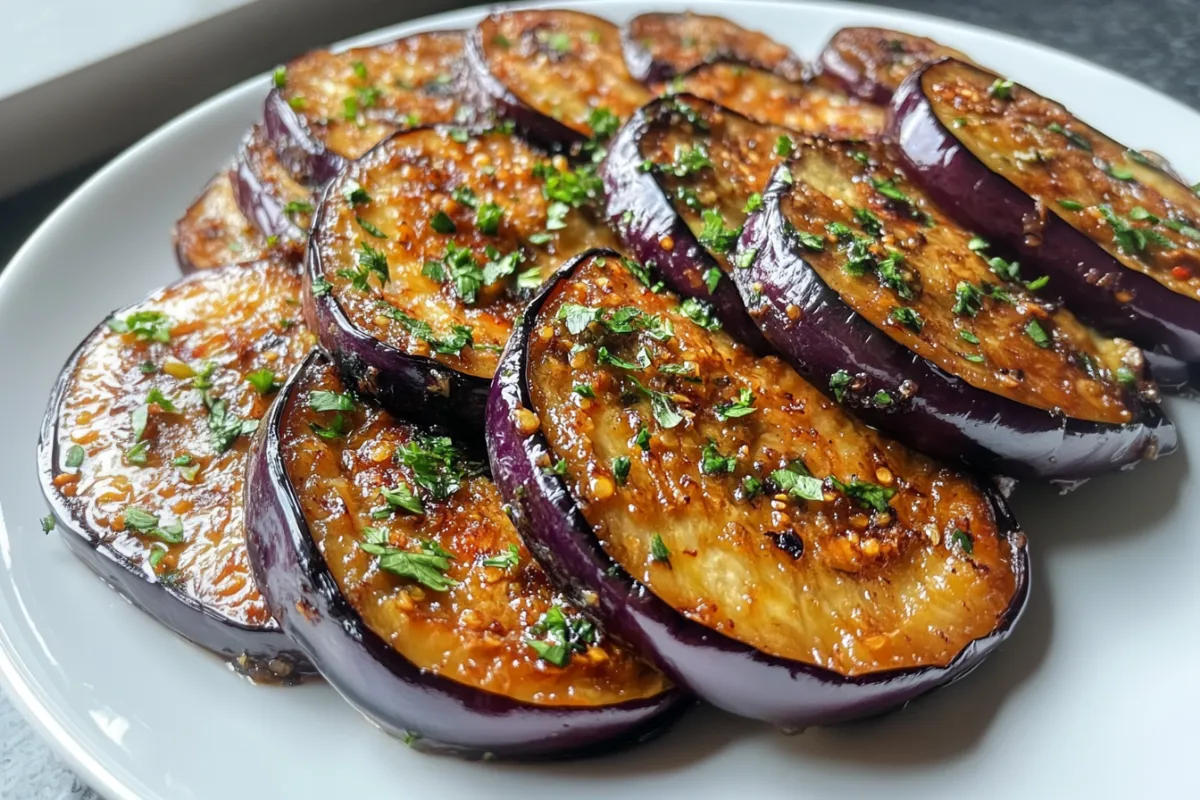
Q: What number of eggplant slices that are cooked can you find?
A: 14